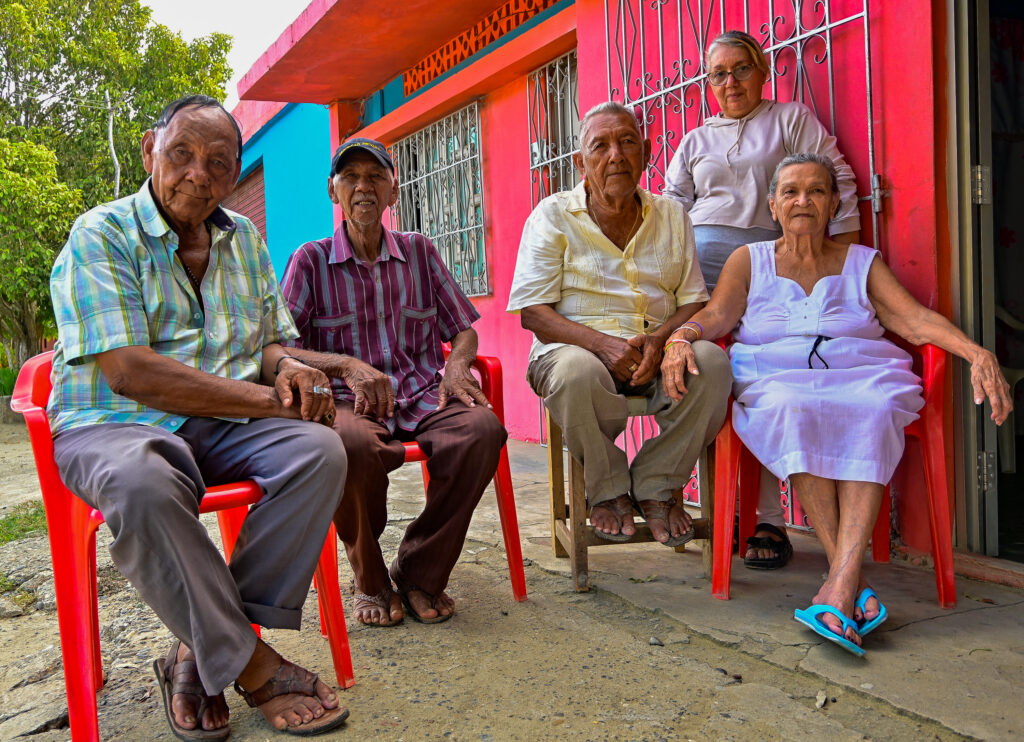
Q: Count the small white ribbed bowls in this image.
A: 0